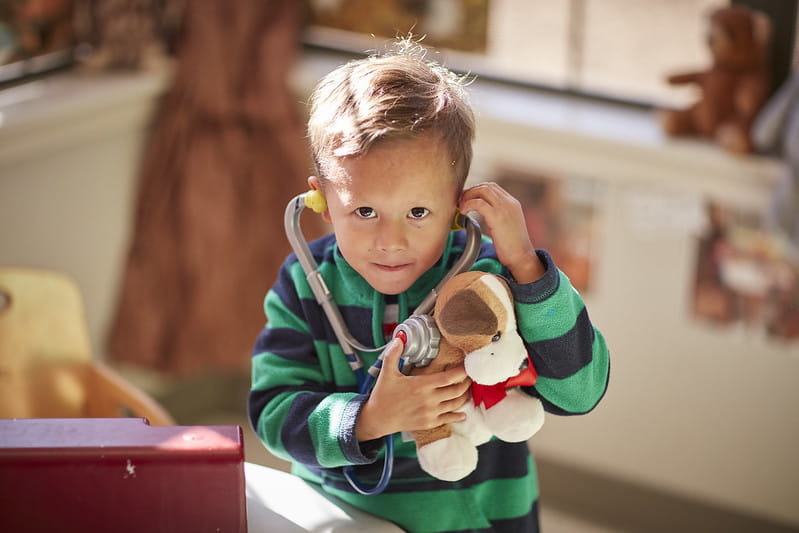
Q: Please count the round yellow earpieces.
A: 2